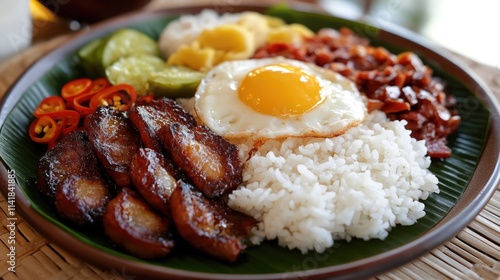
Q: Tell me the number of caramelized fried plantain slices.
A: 8